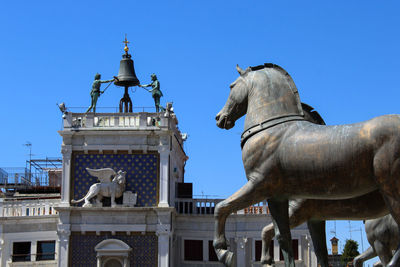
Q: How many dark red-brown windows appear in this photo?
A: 4